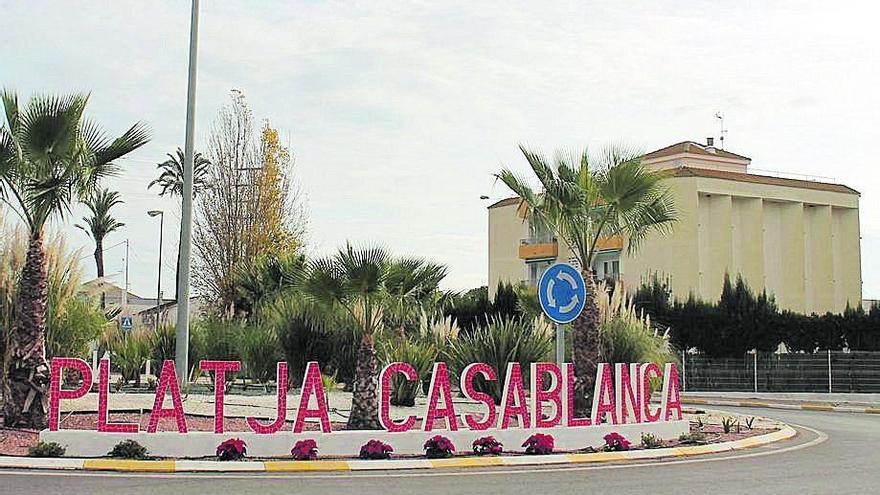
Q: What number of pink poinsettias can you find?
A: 7